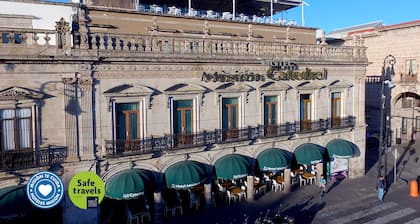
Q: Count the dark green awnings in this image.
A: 7